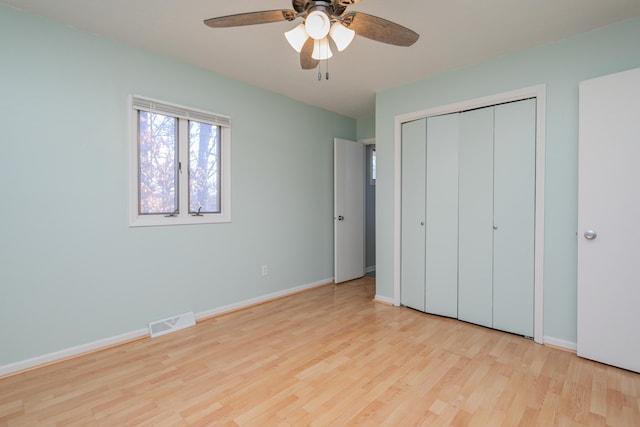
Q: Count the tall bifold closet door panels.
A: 4